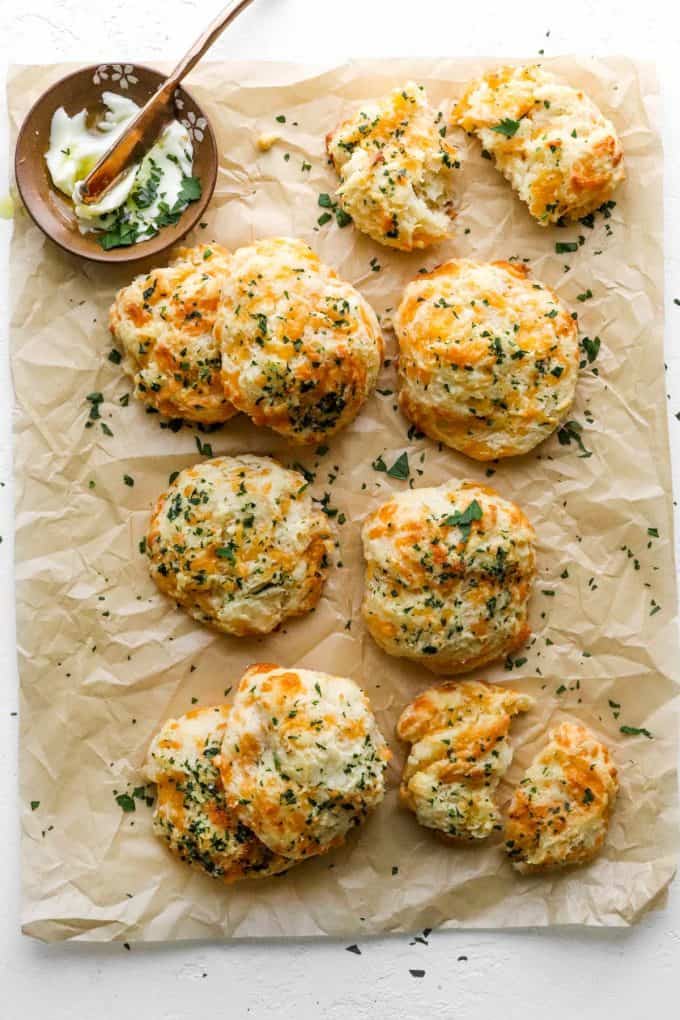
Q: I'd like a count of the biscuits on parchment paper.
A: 9